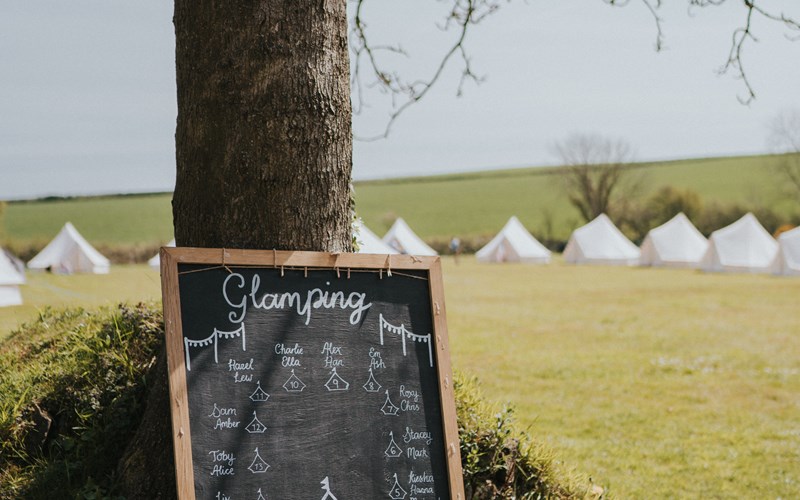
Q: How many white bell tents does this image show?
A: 10